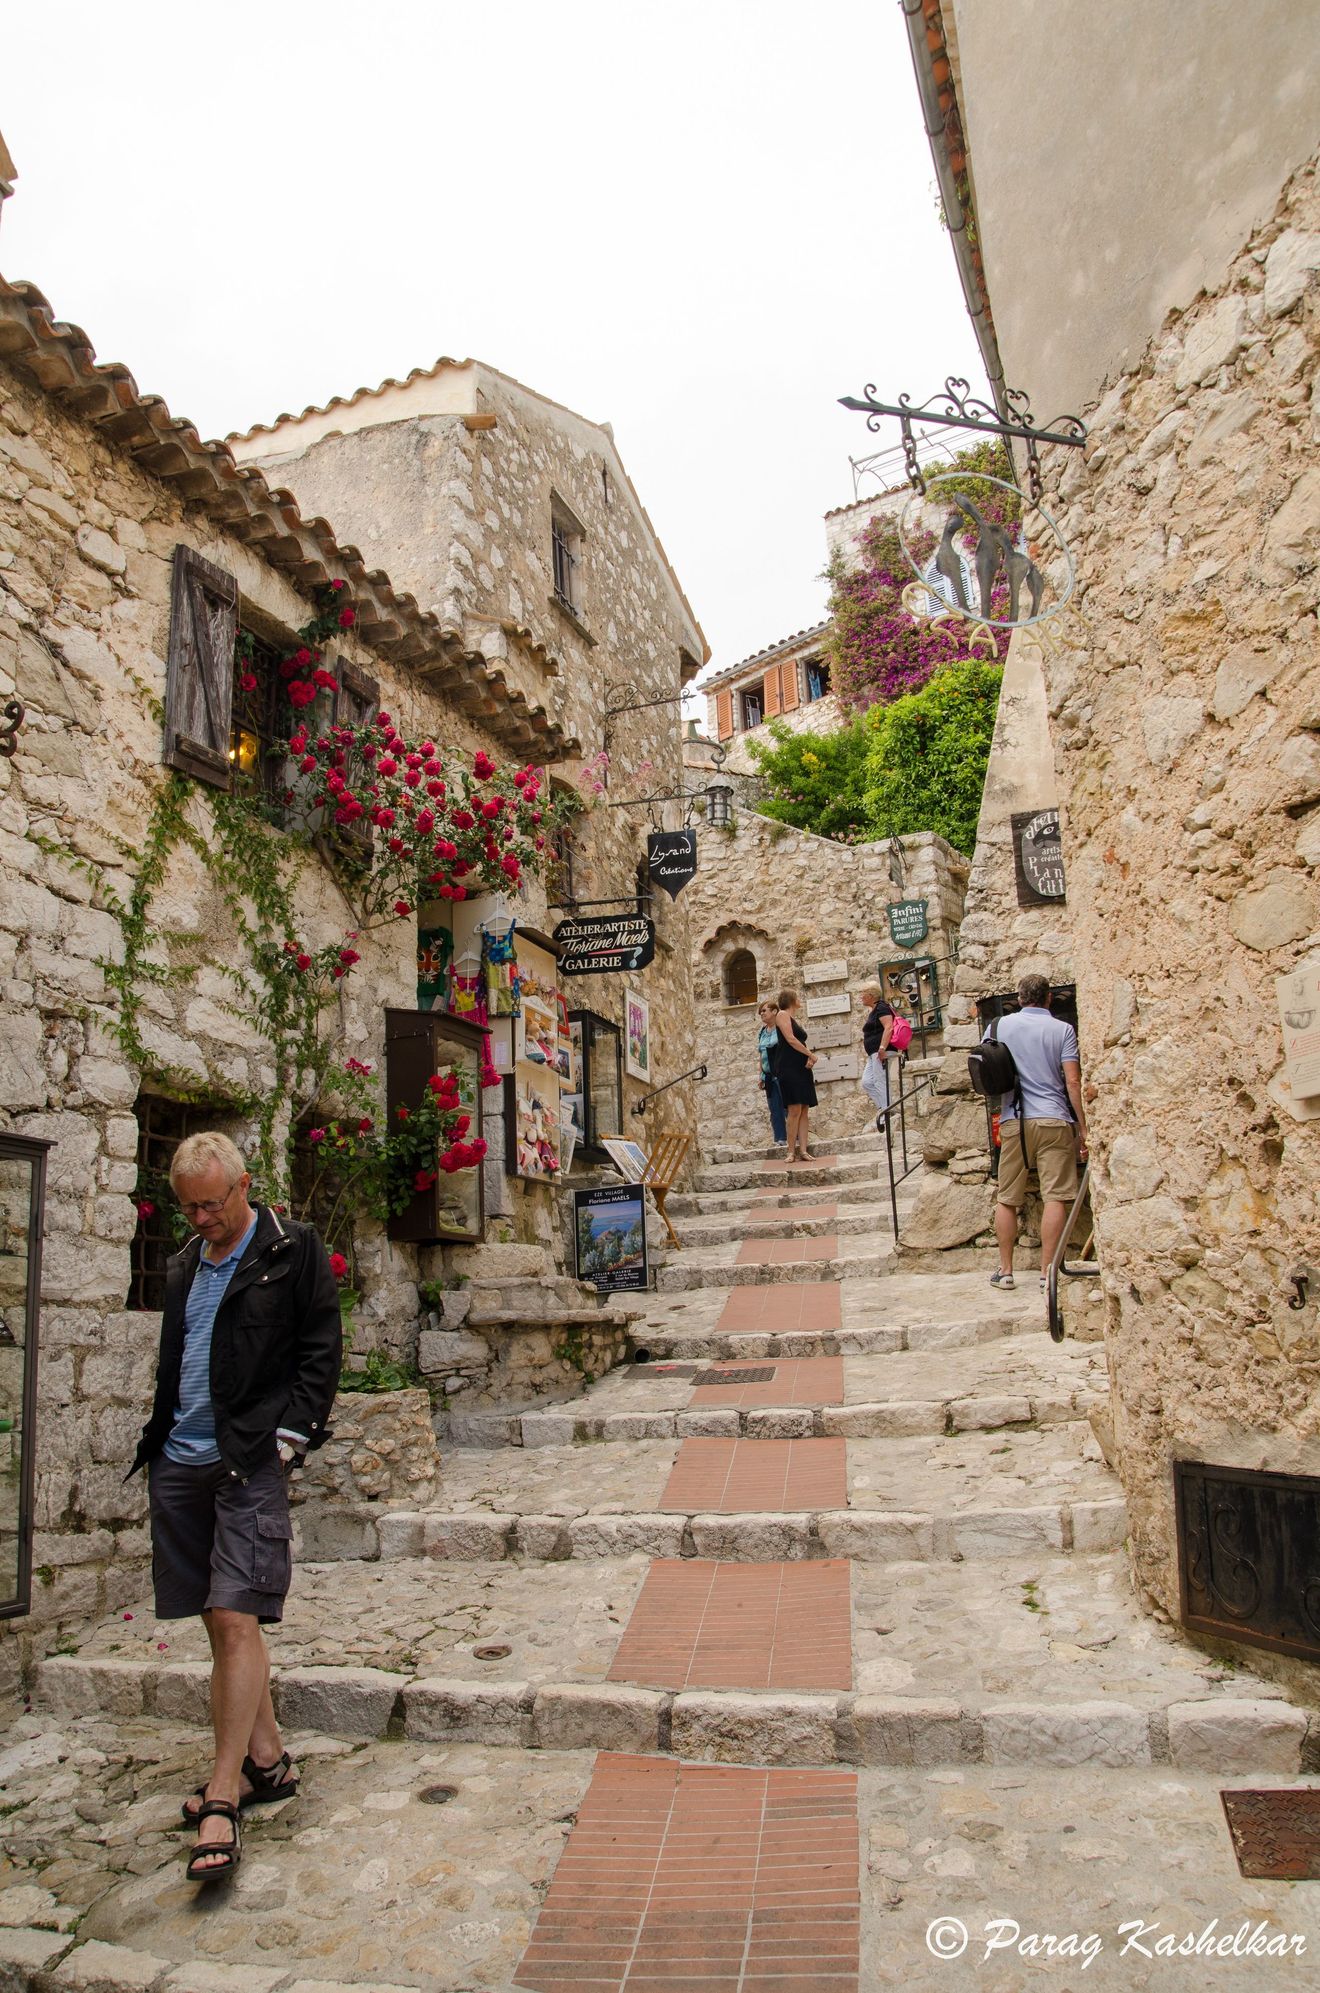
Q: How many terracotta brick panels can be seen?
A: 9